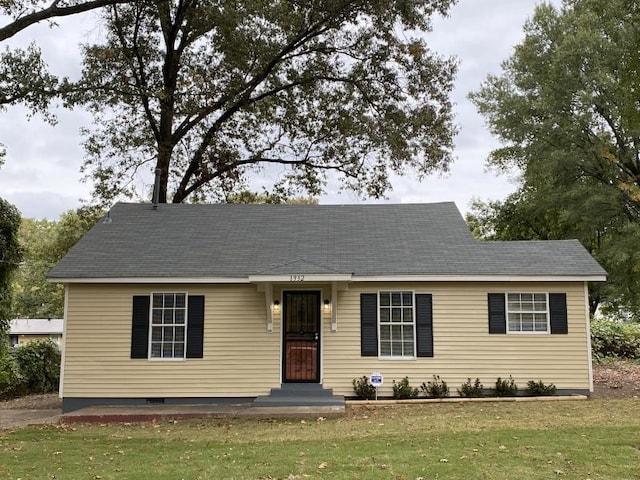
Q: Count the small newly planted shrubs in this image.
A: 6